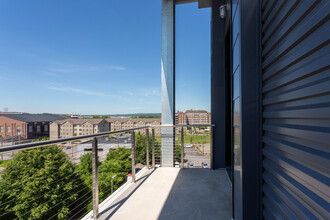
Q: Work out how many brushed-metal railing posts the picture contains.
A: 6